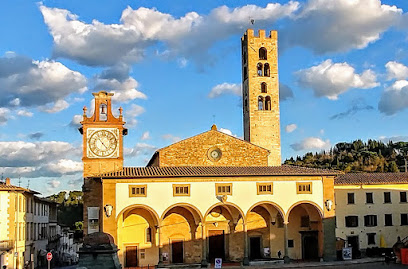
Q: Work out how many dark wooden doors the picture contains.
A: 5